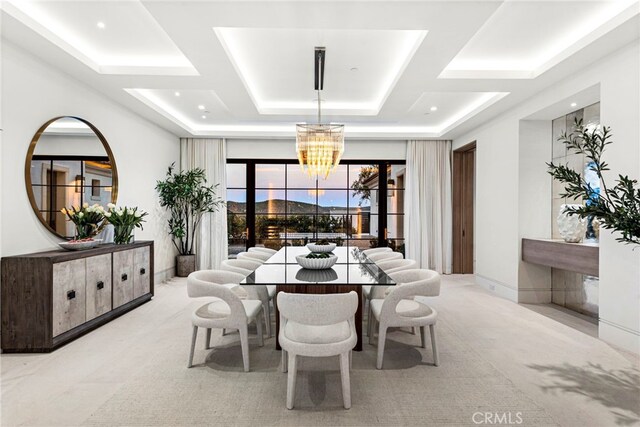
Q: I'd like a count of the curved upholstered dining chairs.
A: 9